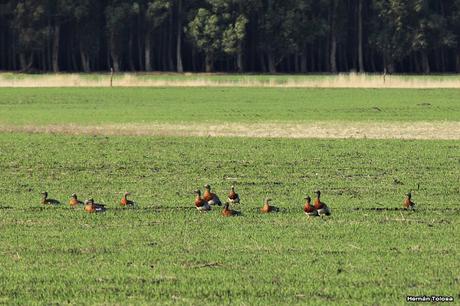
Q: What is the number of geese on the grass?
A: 12